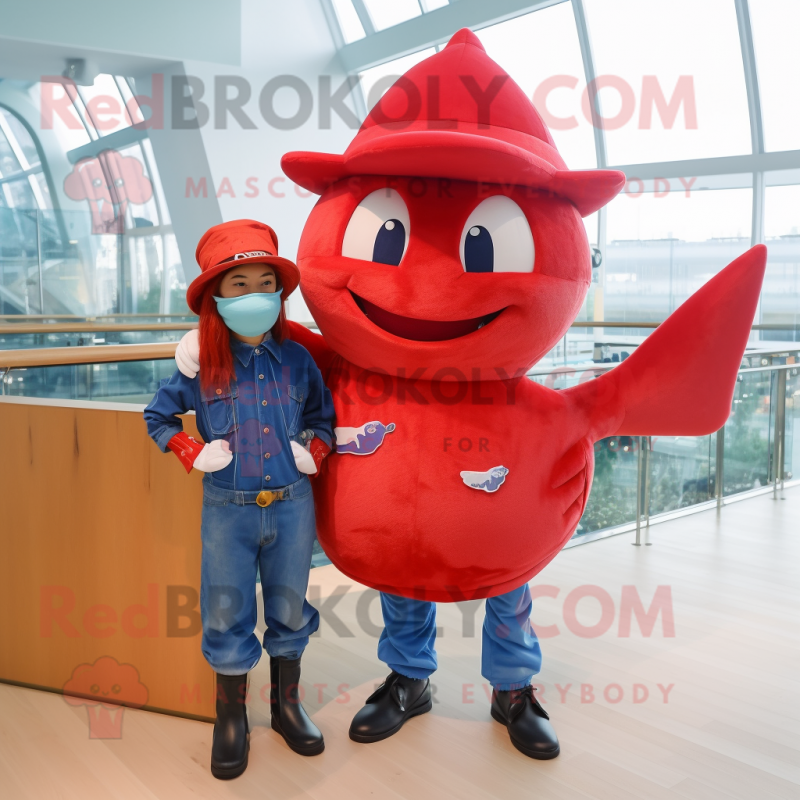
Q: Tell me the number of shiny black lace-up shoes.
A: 2